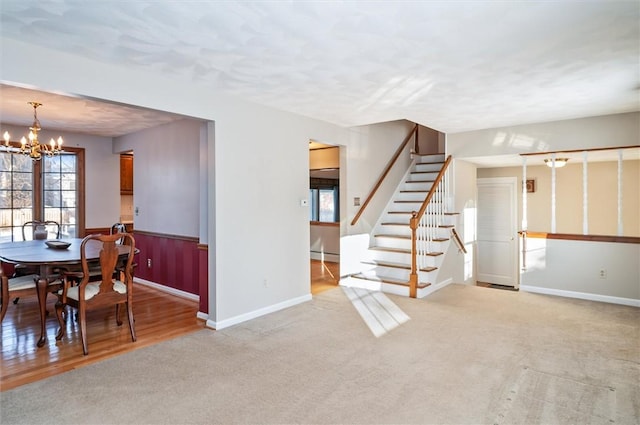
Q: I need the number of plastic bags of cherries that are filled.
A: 0